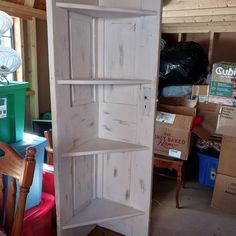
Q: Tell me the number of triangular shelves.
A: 4